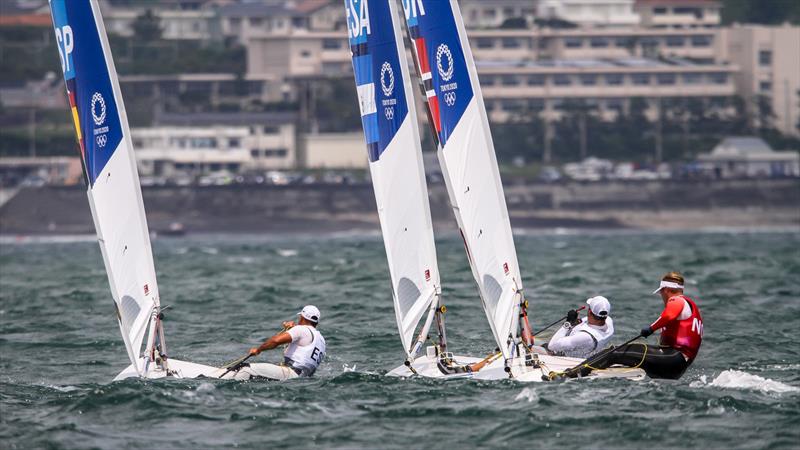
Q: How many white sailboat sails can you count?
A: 3